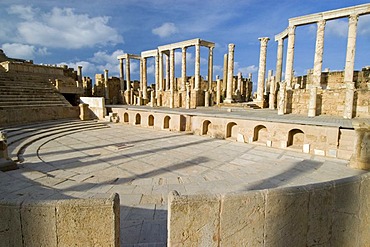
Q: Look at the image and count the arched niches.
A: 8